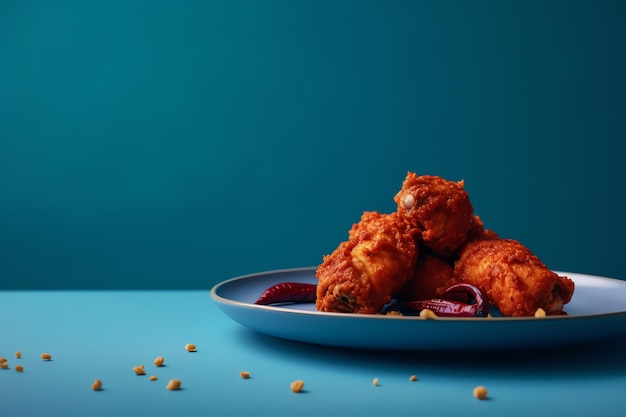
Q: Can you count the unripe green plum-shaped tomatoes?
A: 0